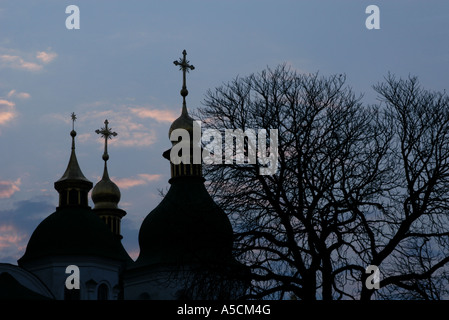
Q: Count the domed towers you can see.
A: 3